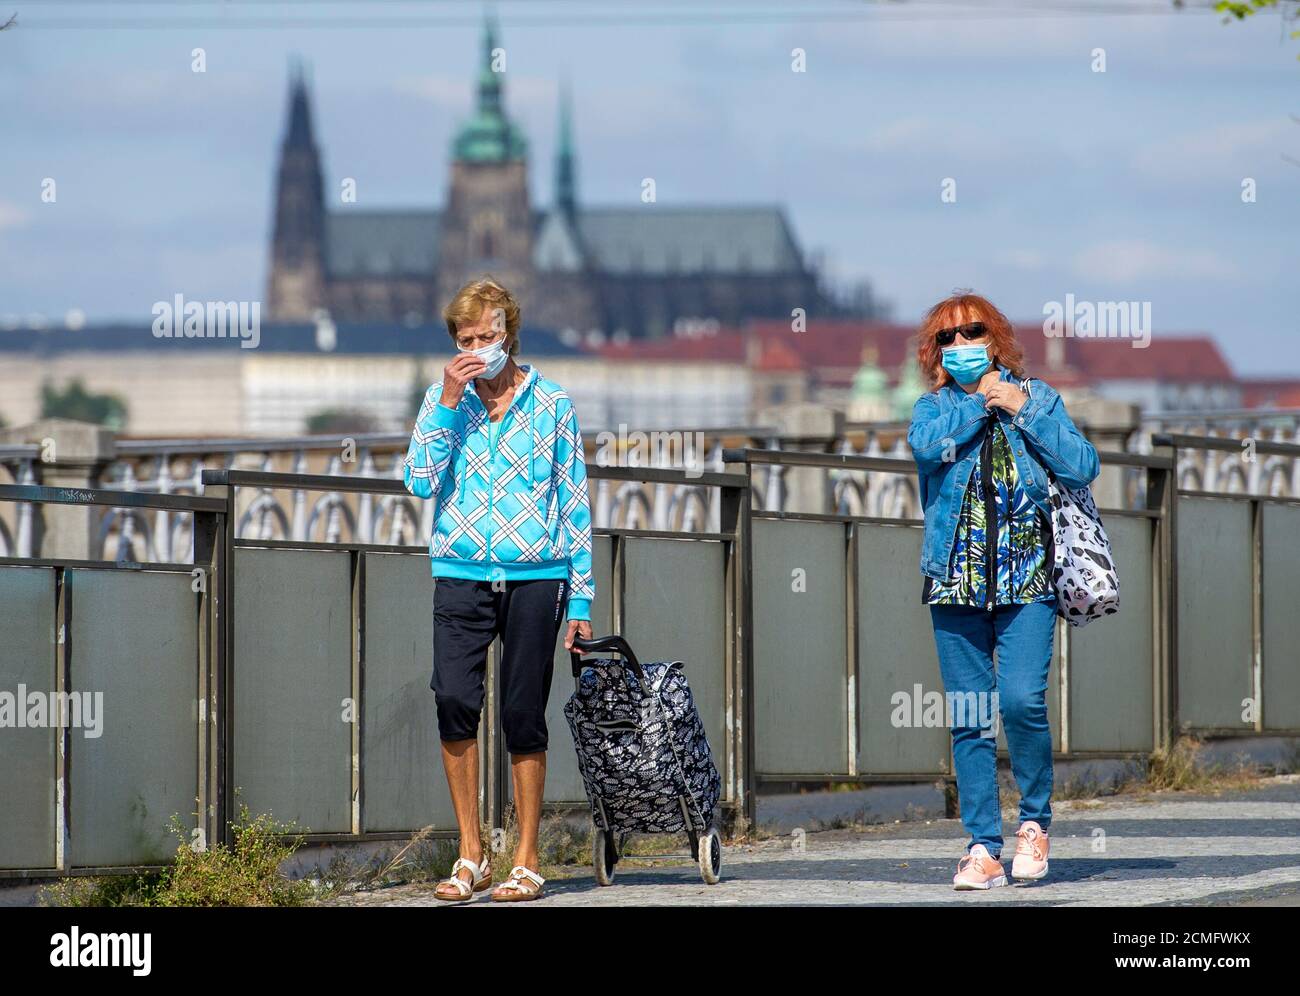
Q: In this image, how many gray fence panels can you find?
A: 12